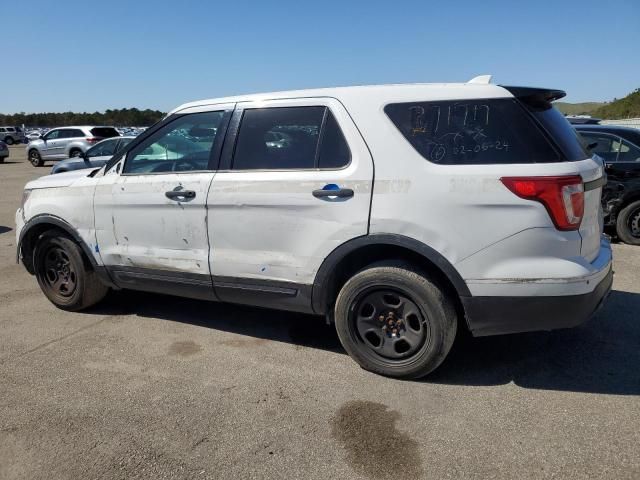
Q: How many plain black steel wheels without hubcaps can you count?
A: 2